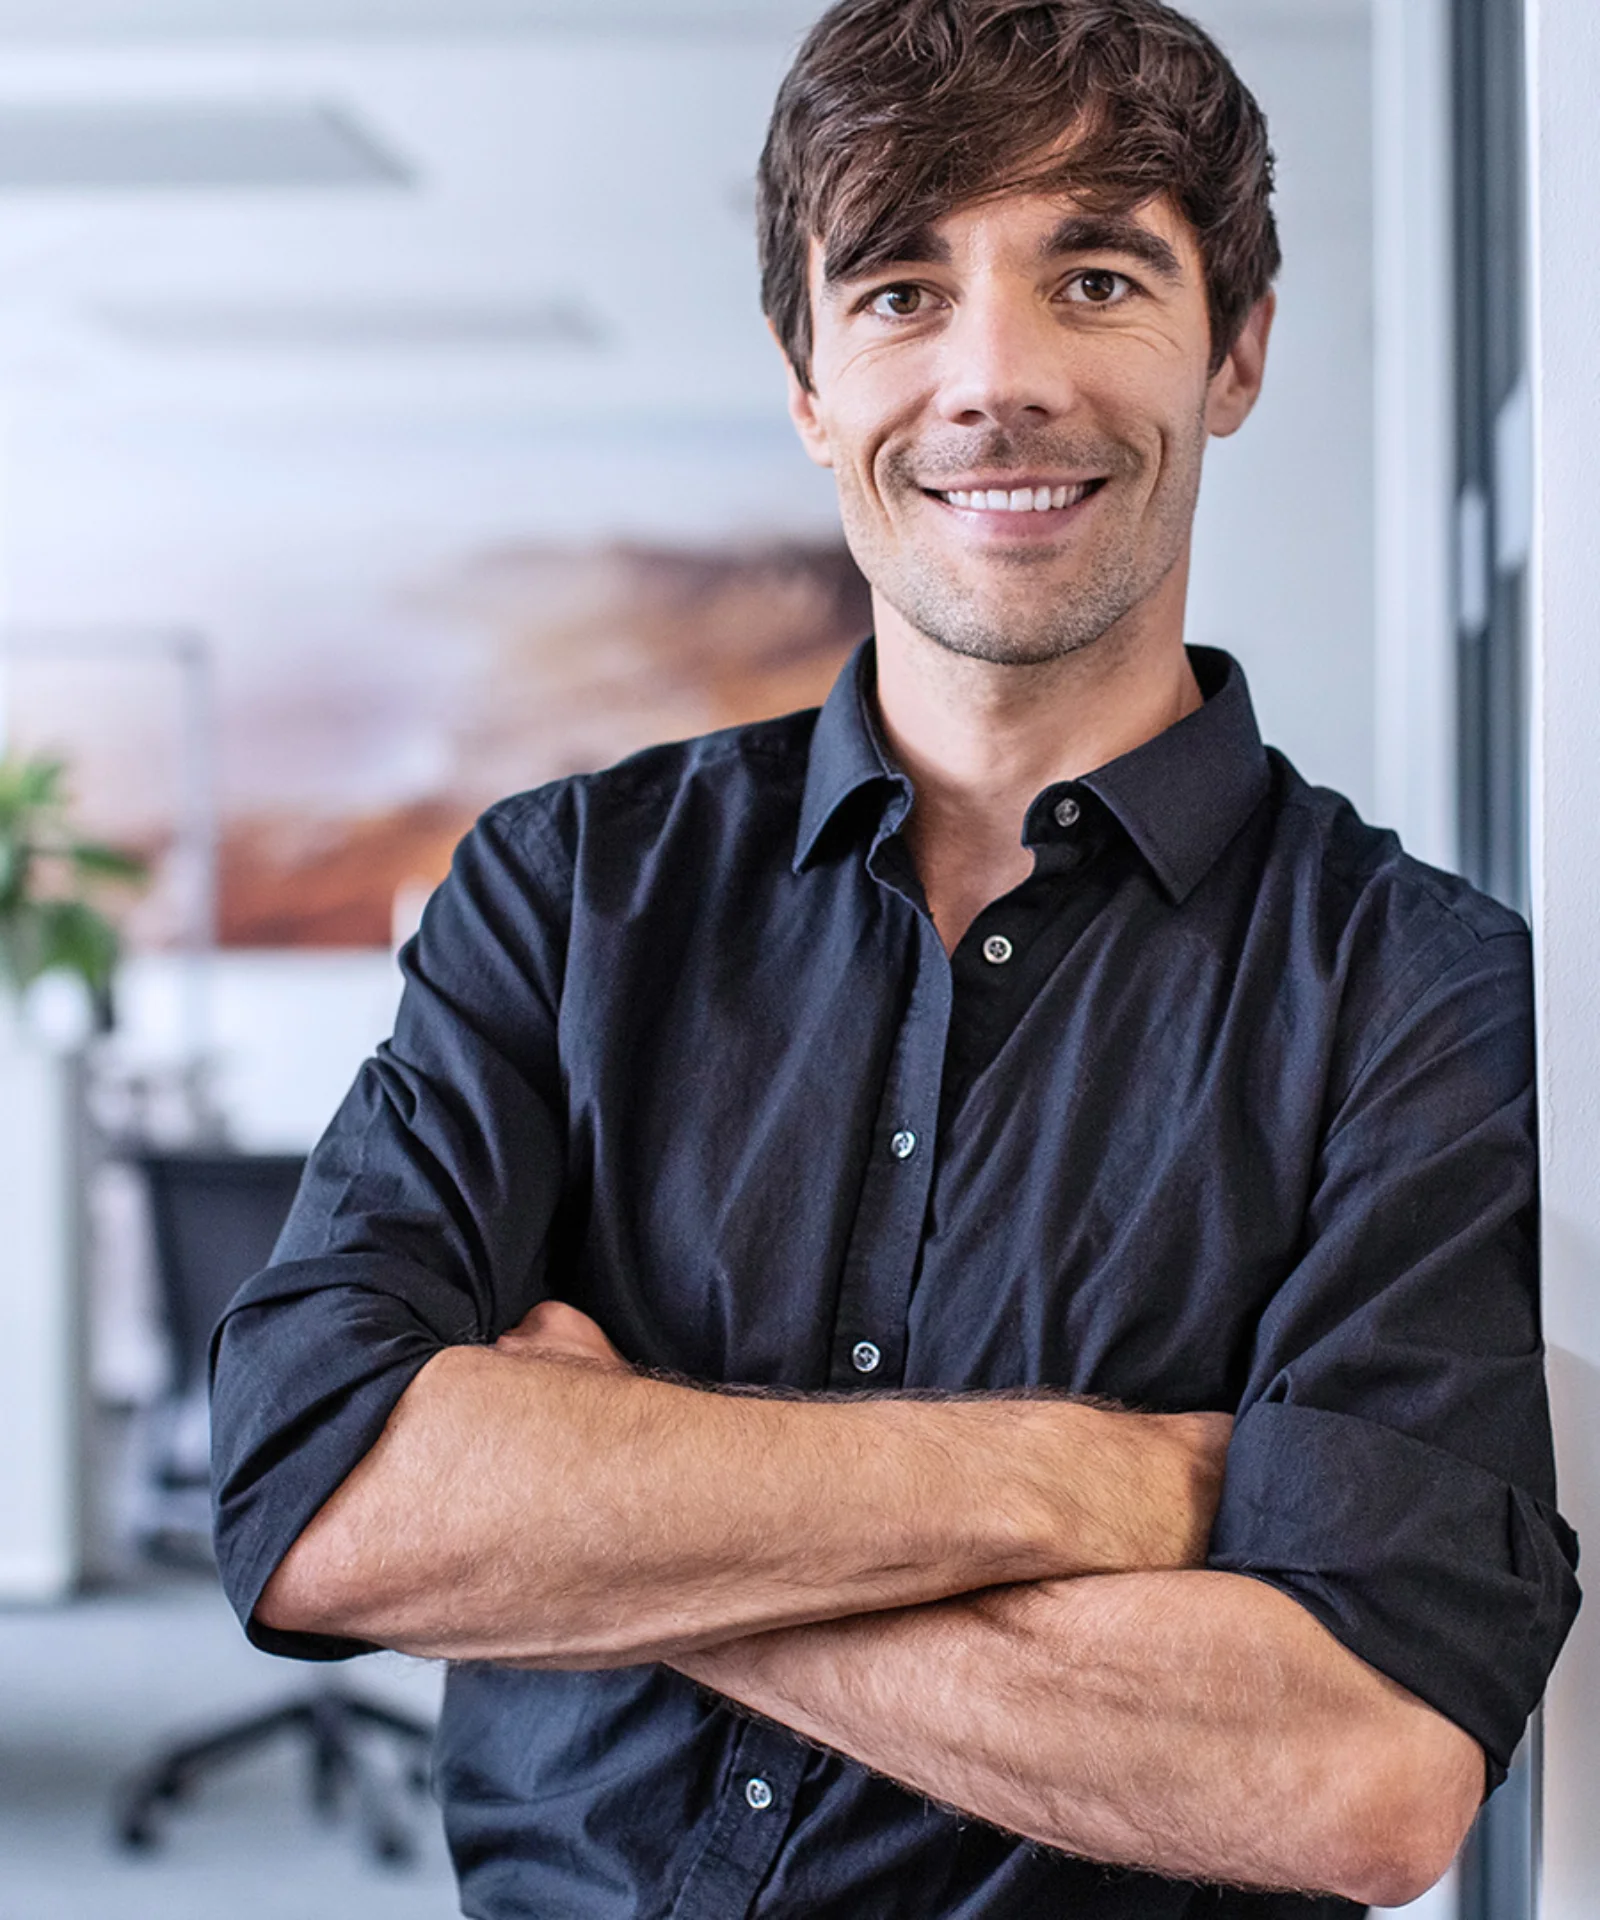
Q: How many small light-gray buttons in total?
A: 5